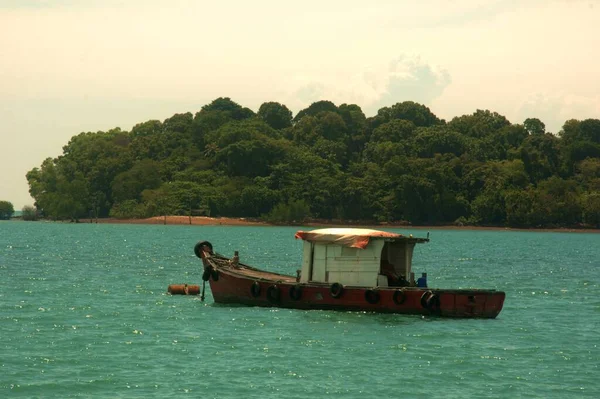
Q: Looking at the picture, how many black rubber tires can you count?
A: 11